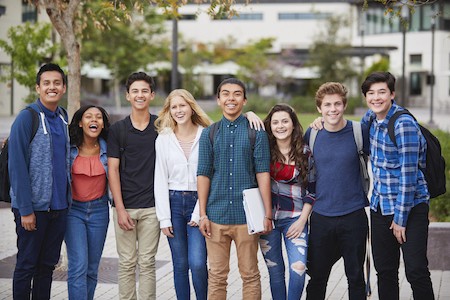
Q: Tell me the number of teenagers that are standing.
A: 8